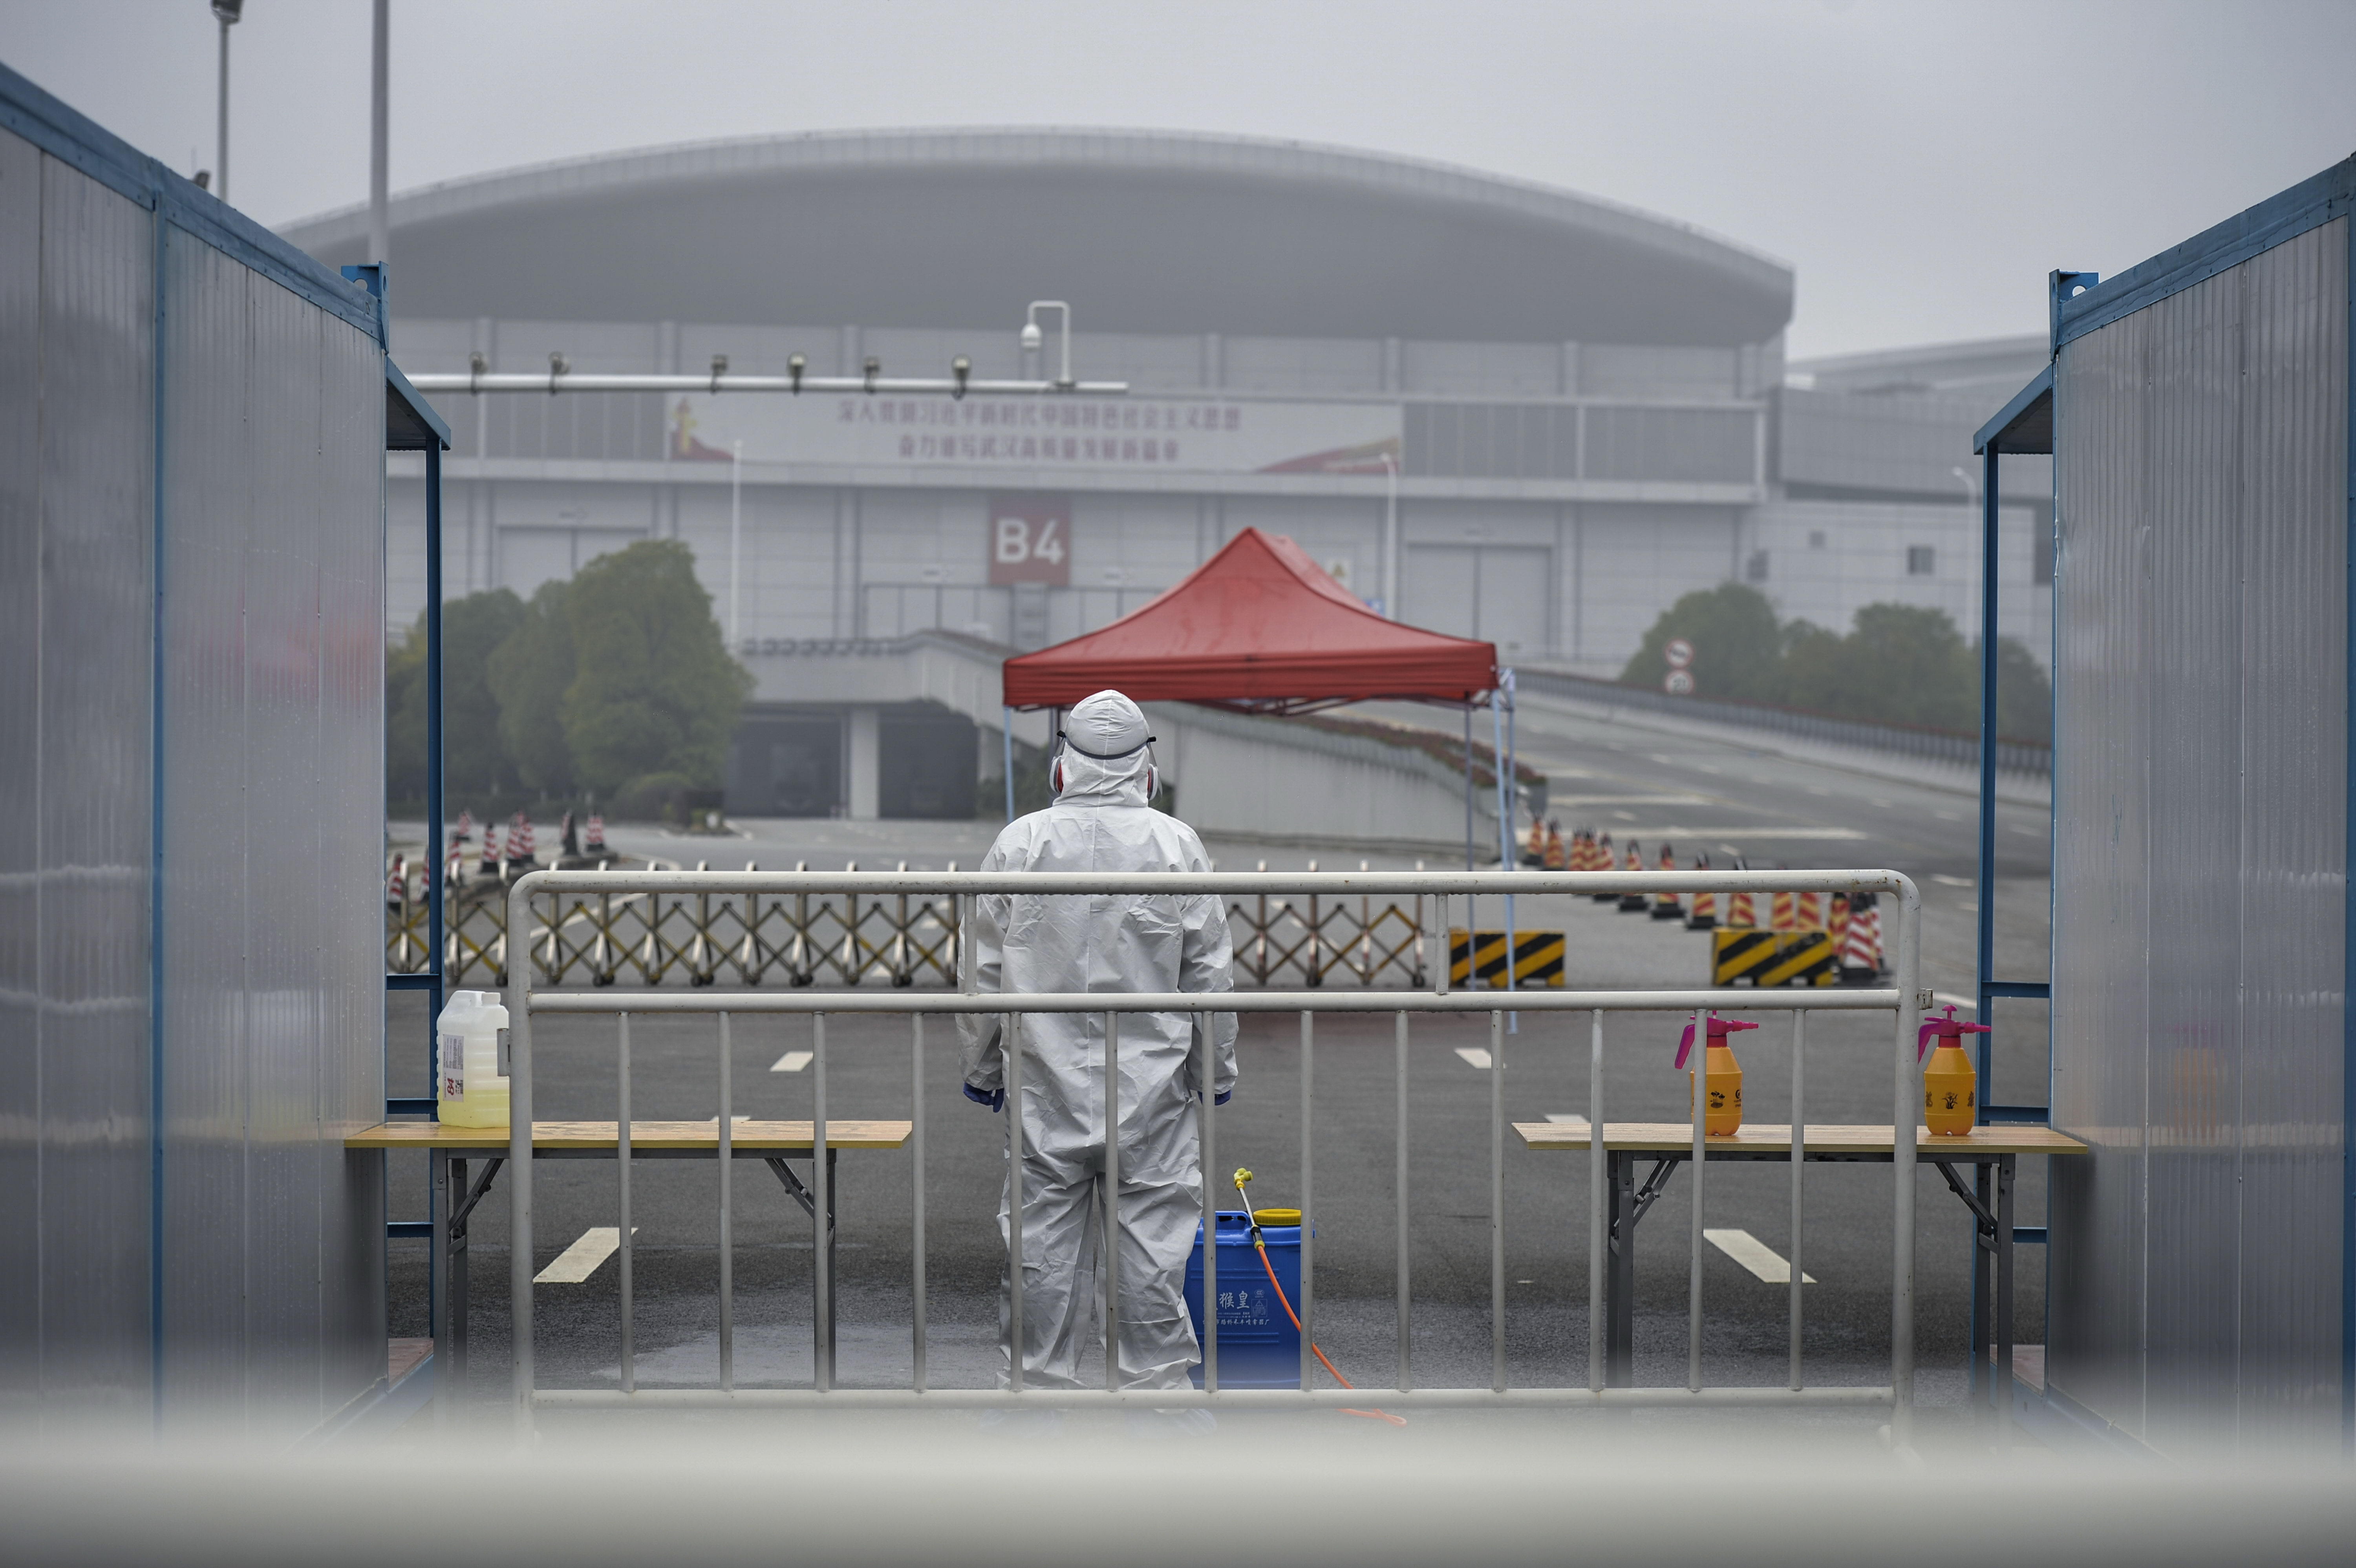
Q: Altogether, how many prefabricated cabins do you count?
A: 2